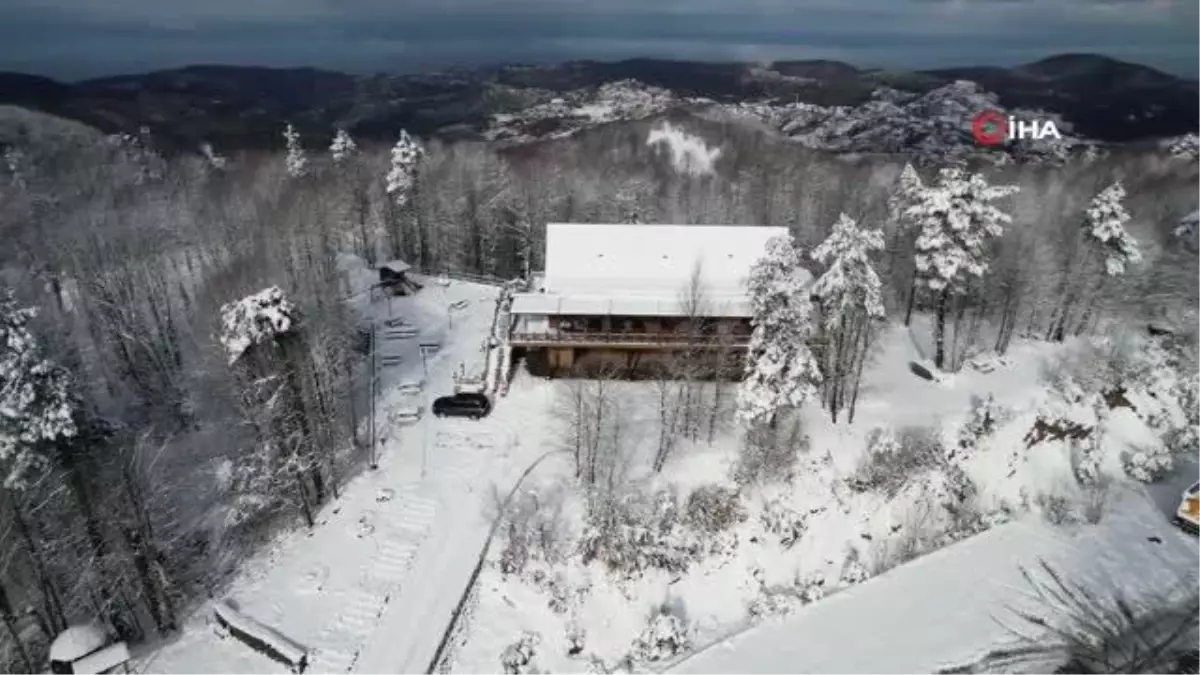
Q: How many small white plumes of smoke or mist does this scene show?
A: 1